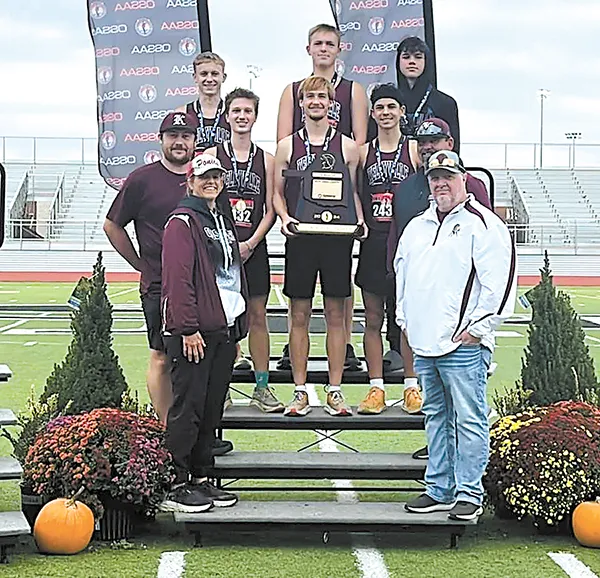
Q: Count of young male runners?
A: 6